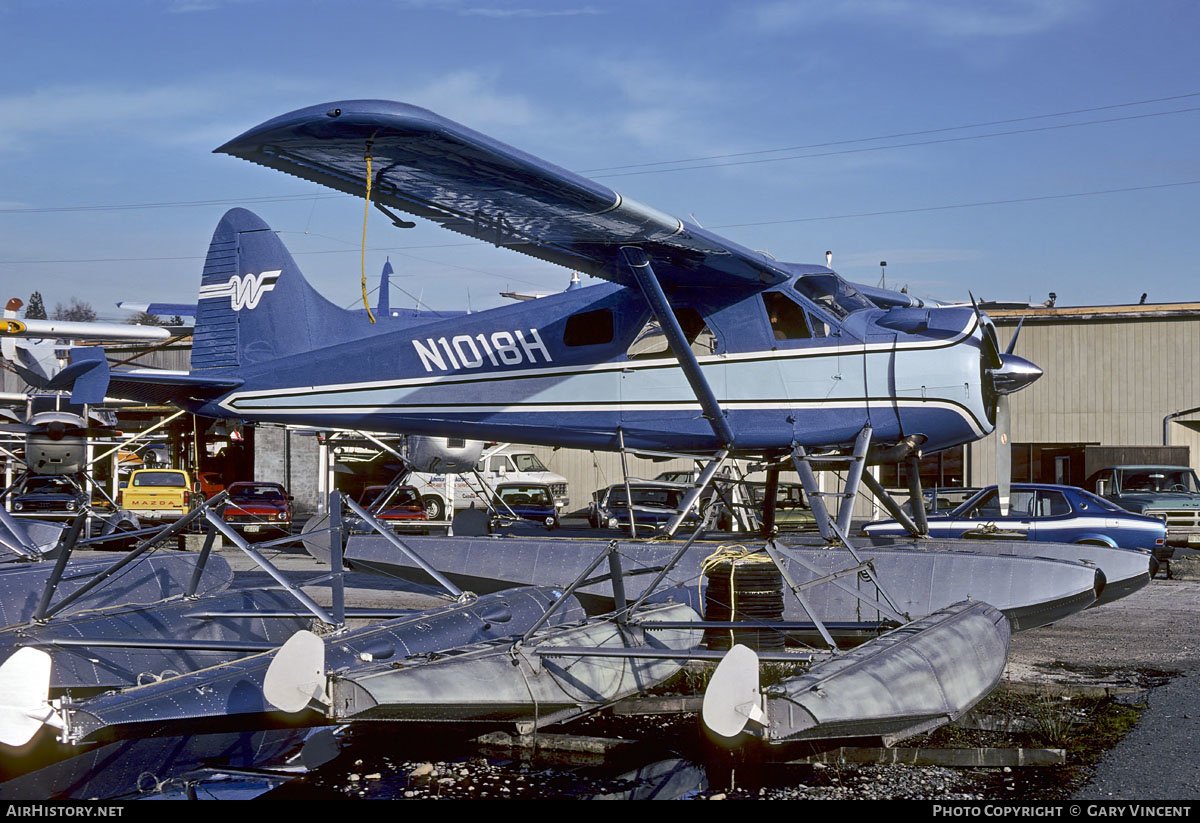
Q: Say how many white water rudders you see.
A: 3